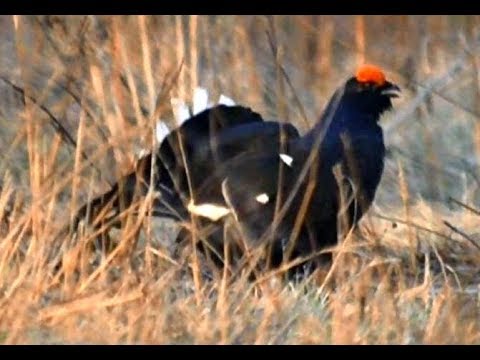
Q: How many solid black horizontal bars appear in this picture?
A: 2